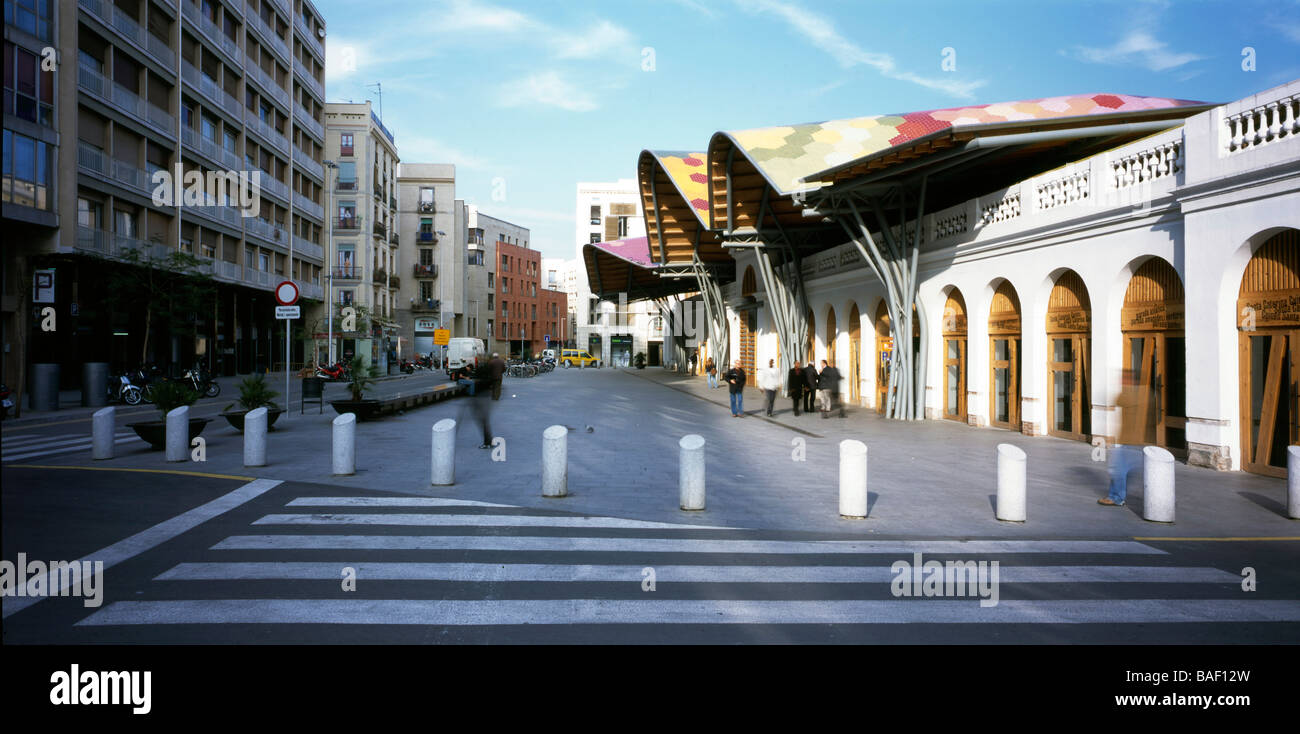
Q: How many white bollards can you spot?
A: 11